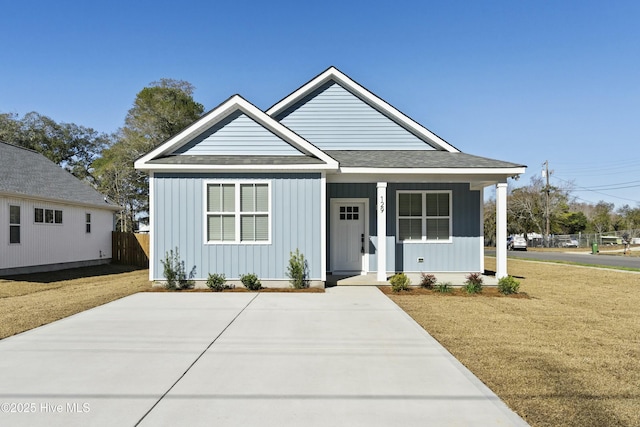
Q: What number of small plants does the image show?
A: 9